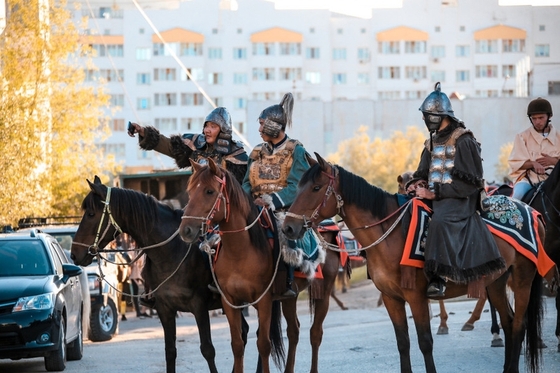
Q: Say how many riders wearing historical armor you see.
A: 3